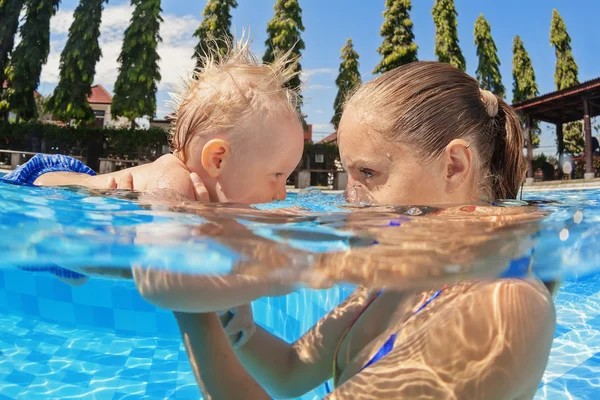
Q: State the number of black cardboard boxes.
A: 0